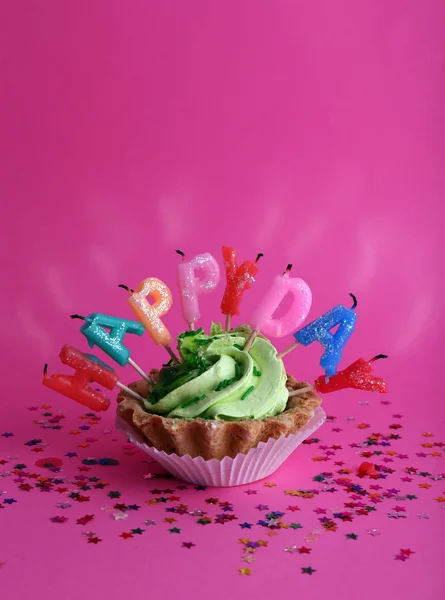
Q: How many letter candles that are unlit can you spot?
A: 8